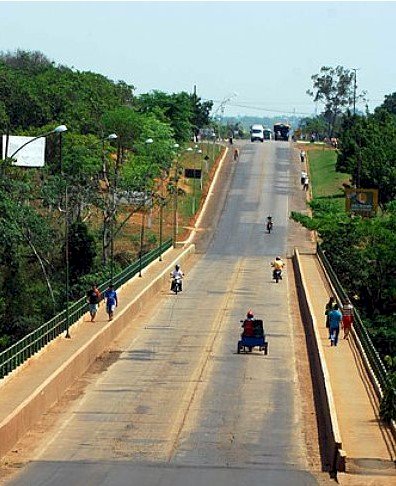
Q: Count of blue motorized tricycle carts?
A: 1